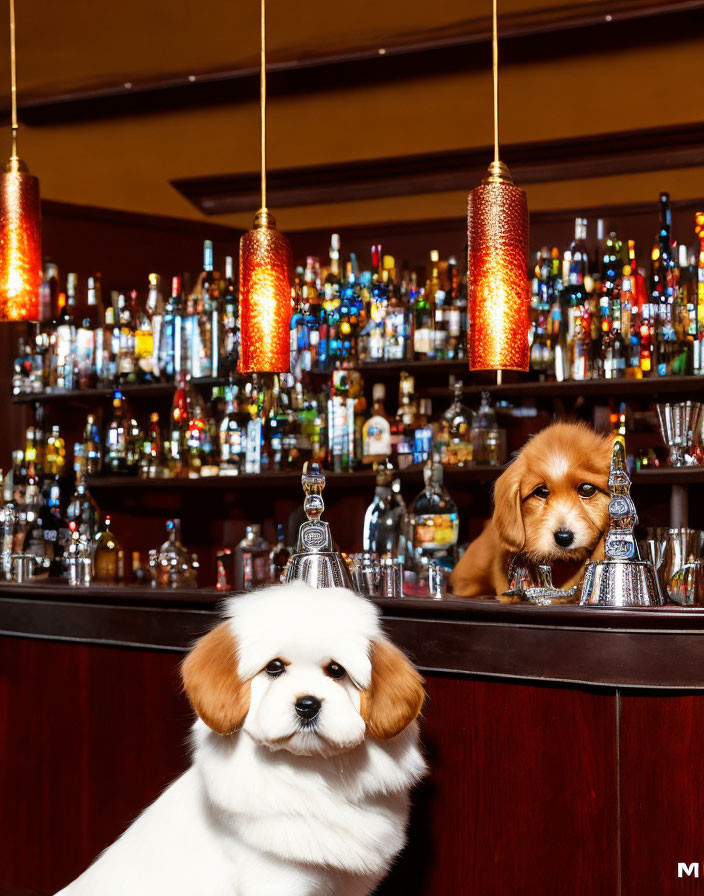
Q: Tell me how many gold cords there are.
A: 3